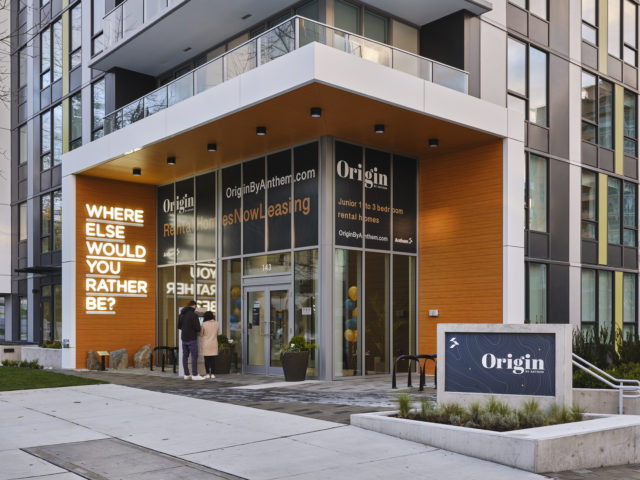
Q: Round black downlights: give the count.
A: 7